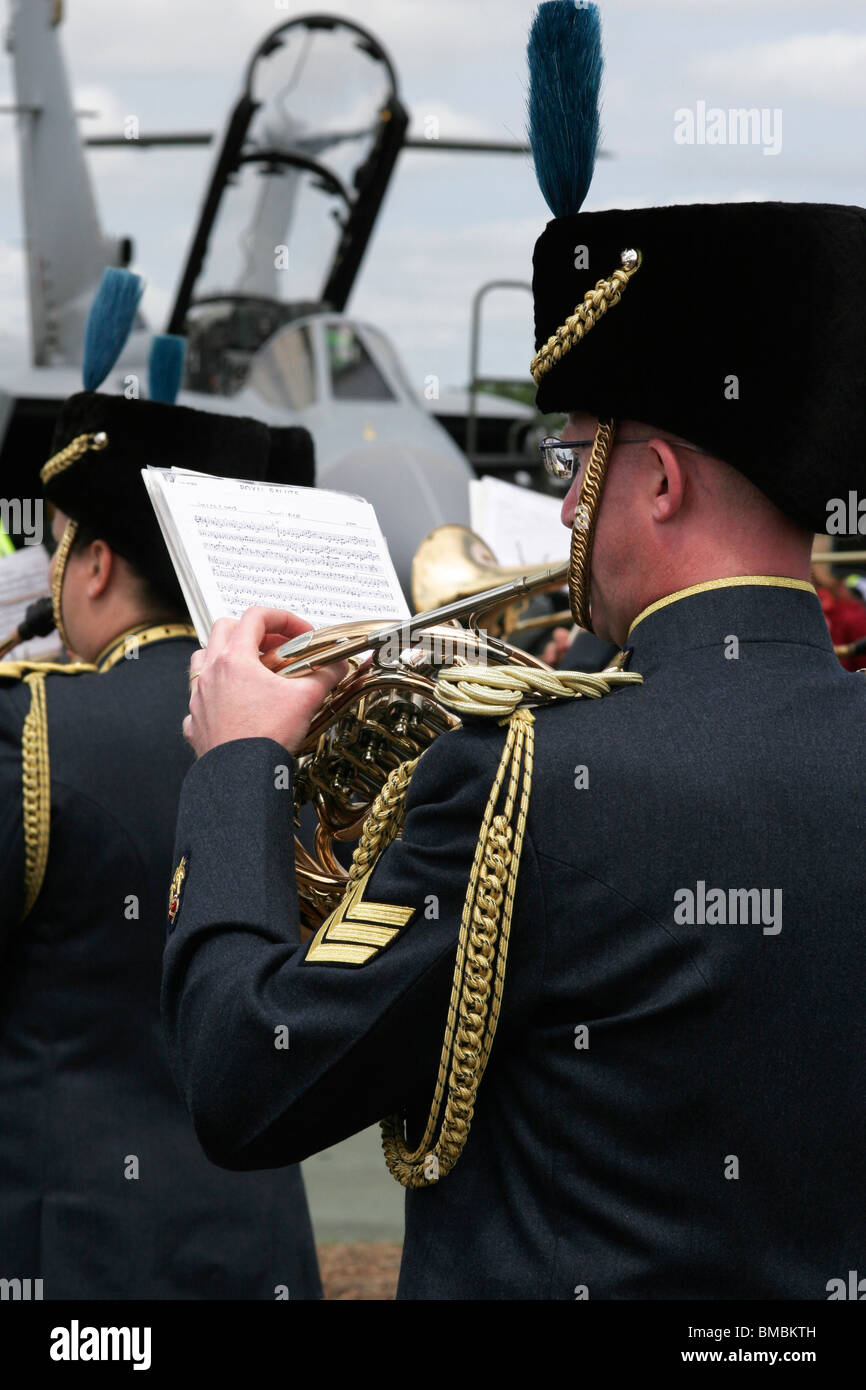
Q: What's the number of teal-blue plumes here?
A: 3